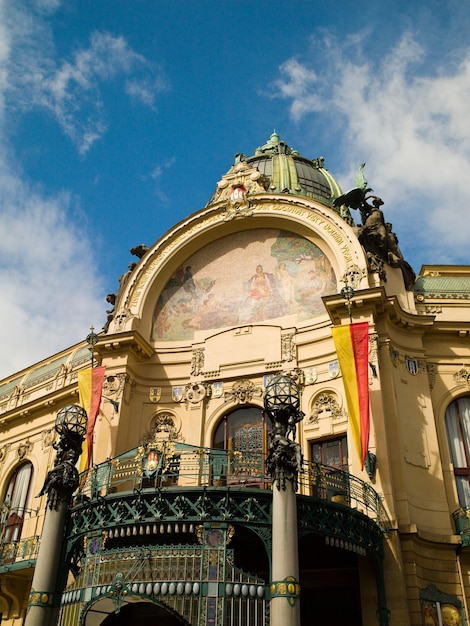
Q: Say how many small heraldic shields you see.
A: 8